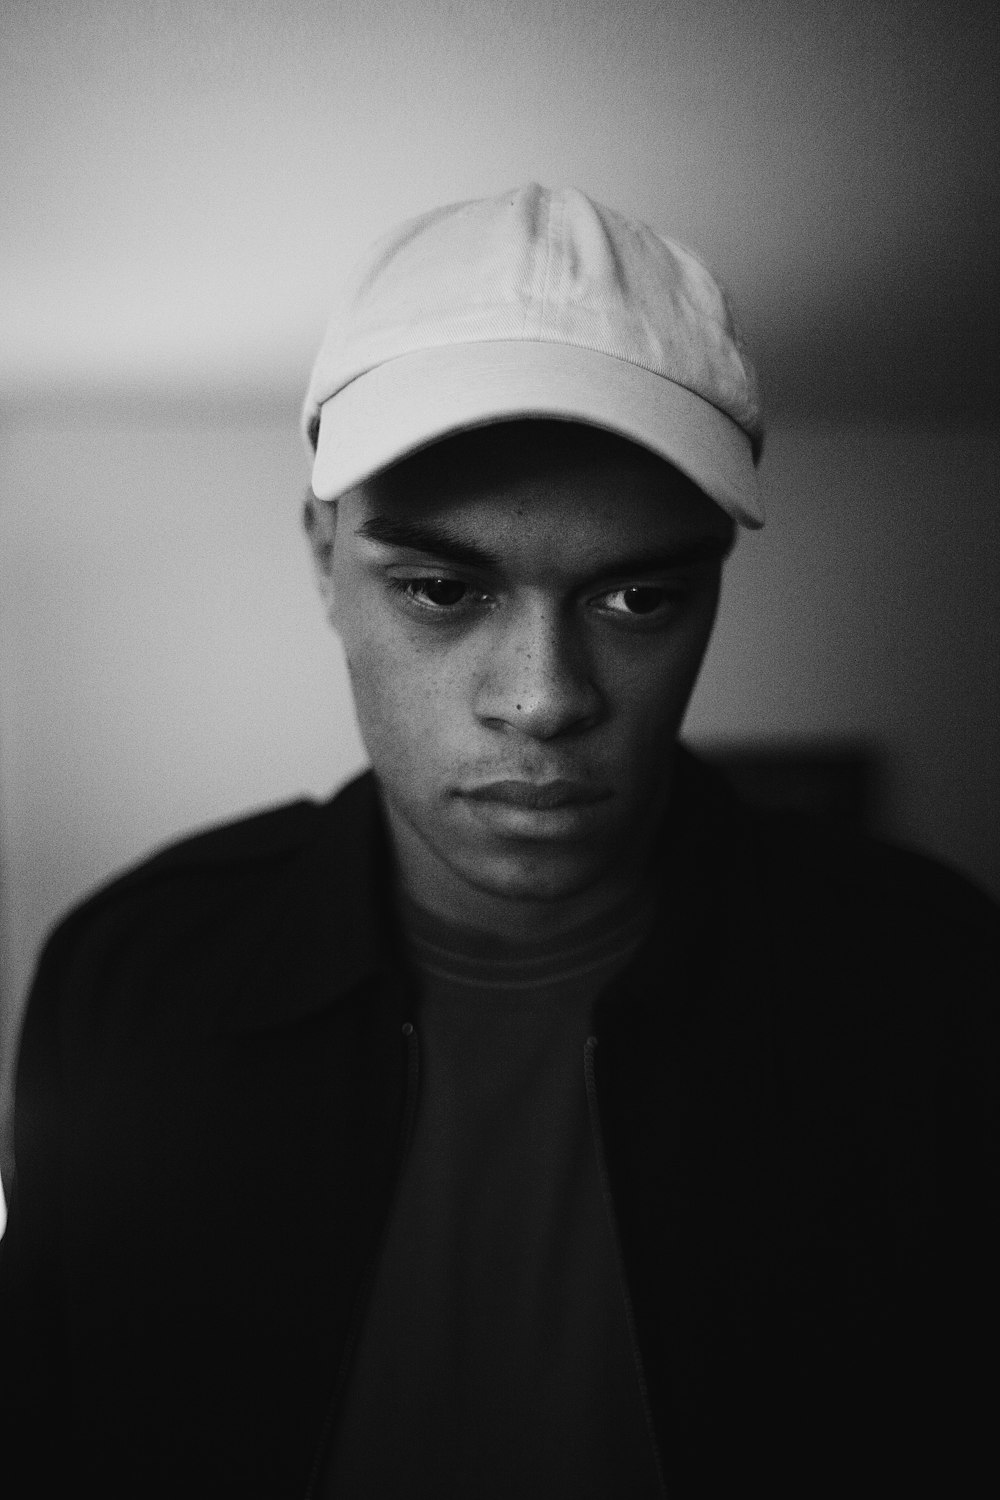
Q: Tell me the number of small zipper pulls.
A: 2